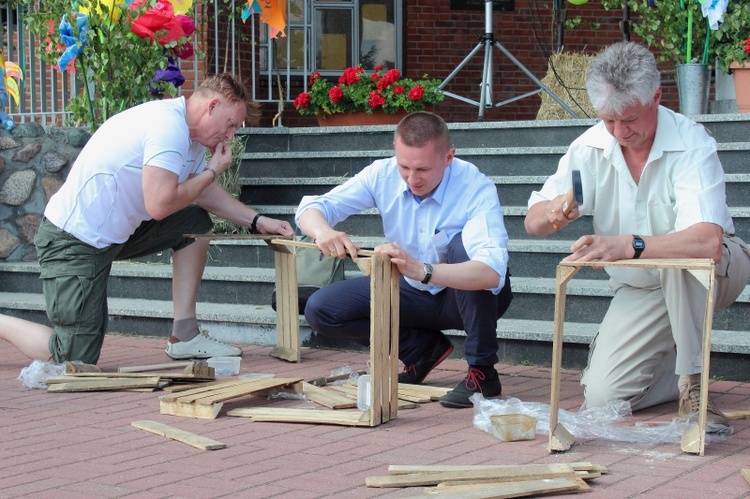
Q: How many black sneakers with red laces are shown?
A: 2